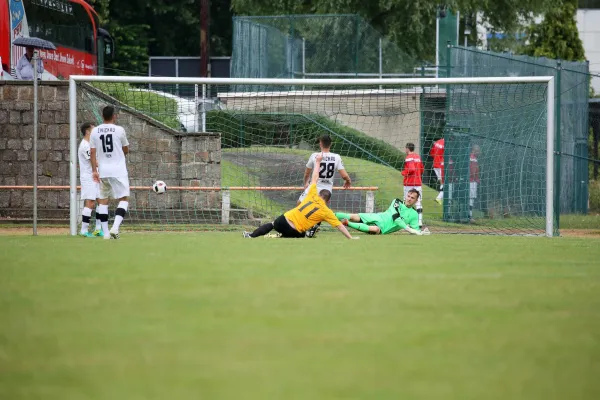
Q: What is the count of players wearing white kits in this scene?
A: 3